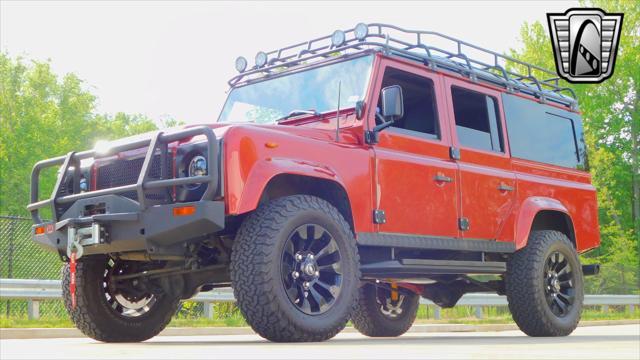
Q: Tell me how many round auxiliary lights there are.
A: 4